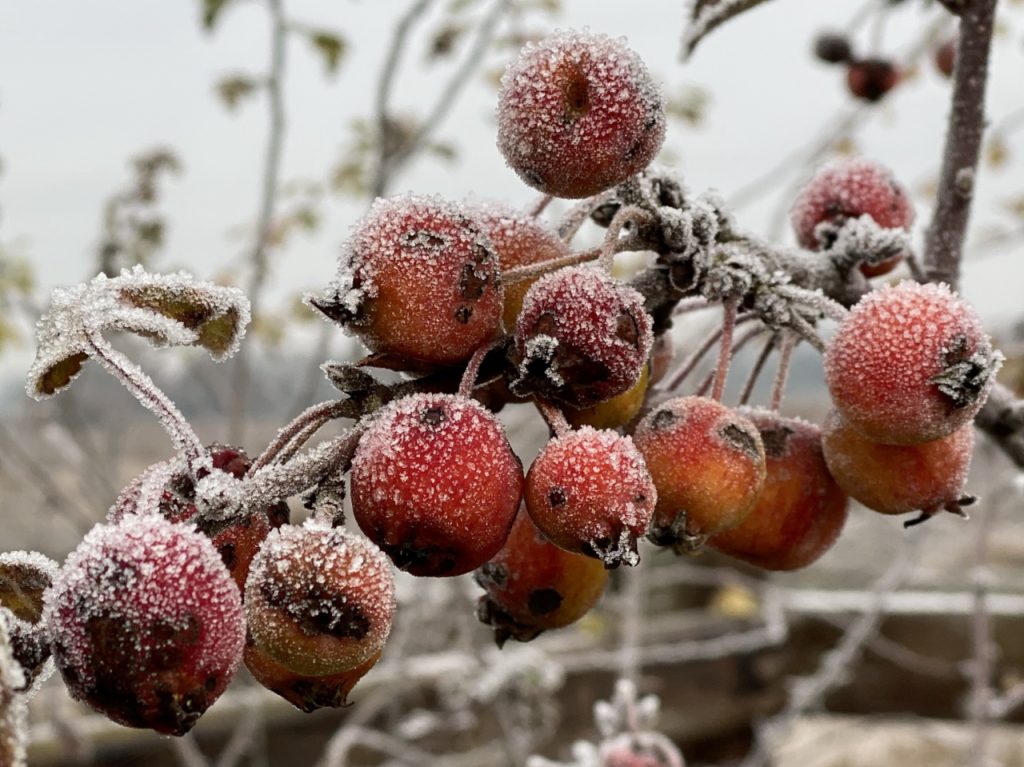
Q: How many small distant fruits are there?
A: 3